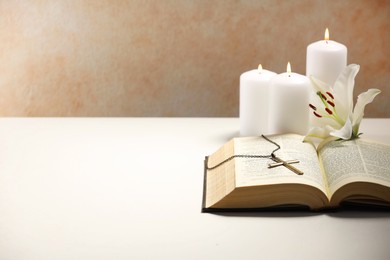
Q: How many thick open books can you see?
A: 1